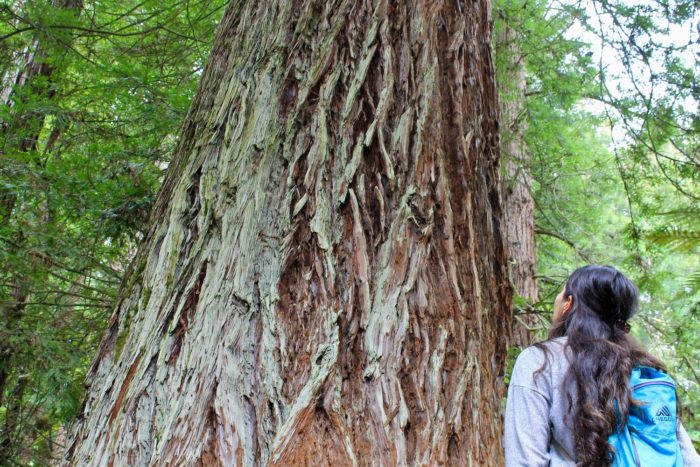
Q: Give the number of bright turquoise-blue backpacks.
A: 1